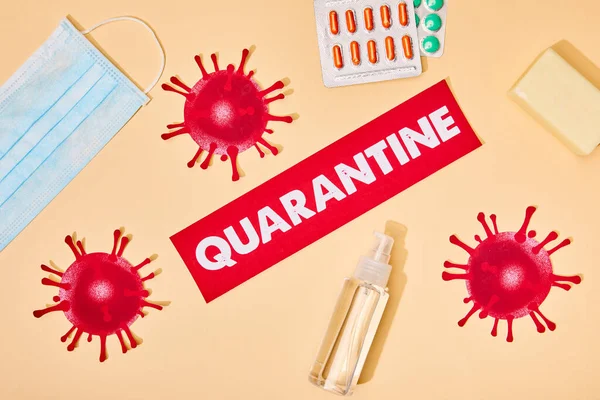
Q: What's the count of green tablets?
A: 5